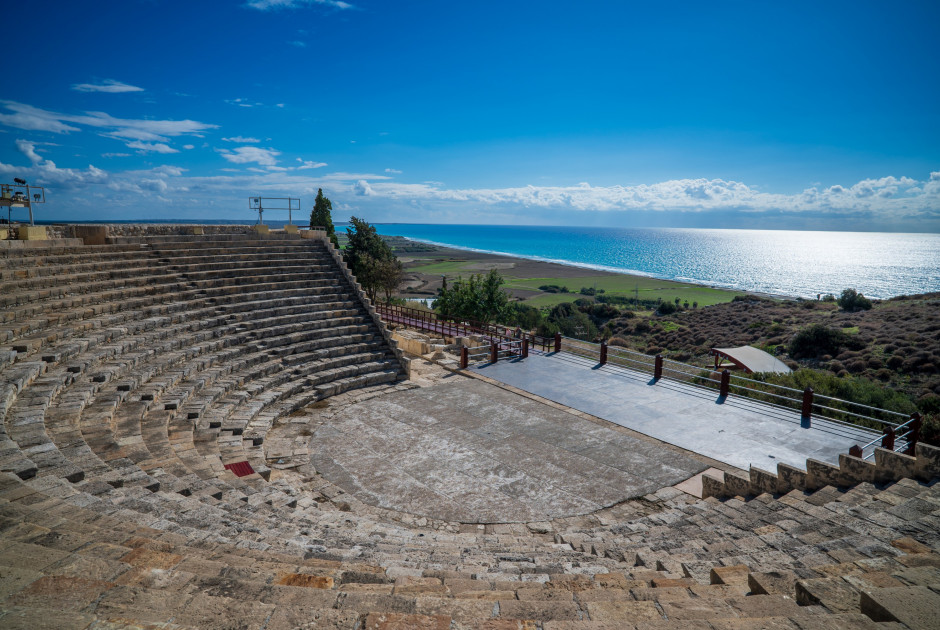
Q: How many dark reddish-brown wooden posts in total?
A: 11